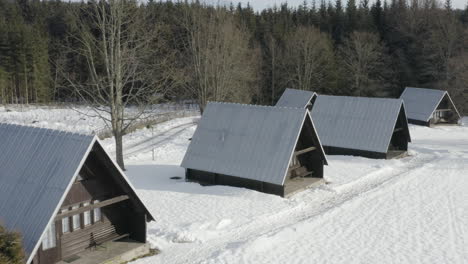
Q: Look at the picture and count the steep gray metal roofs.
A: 5